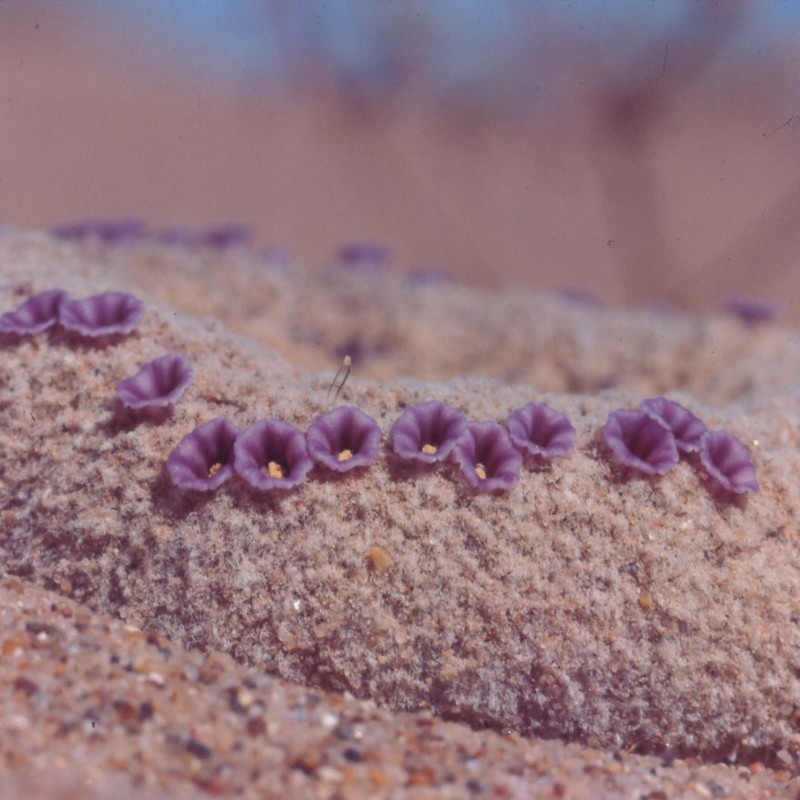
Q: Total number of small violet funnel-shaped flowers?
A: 12